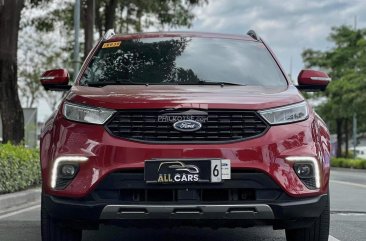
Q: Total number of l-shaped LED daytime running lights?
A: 2